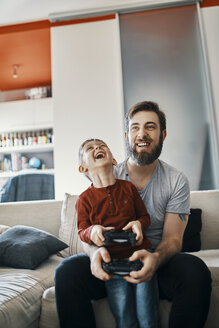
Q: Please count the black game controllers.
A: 2